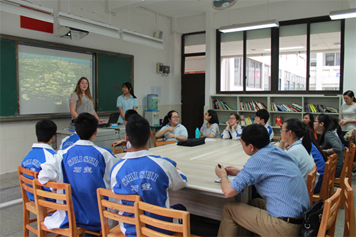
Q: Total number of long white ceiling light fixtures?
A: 5